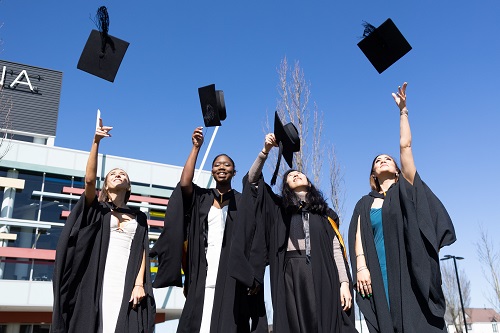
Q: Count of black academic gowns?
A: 4